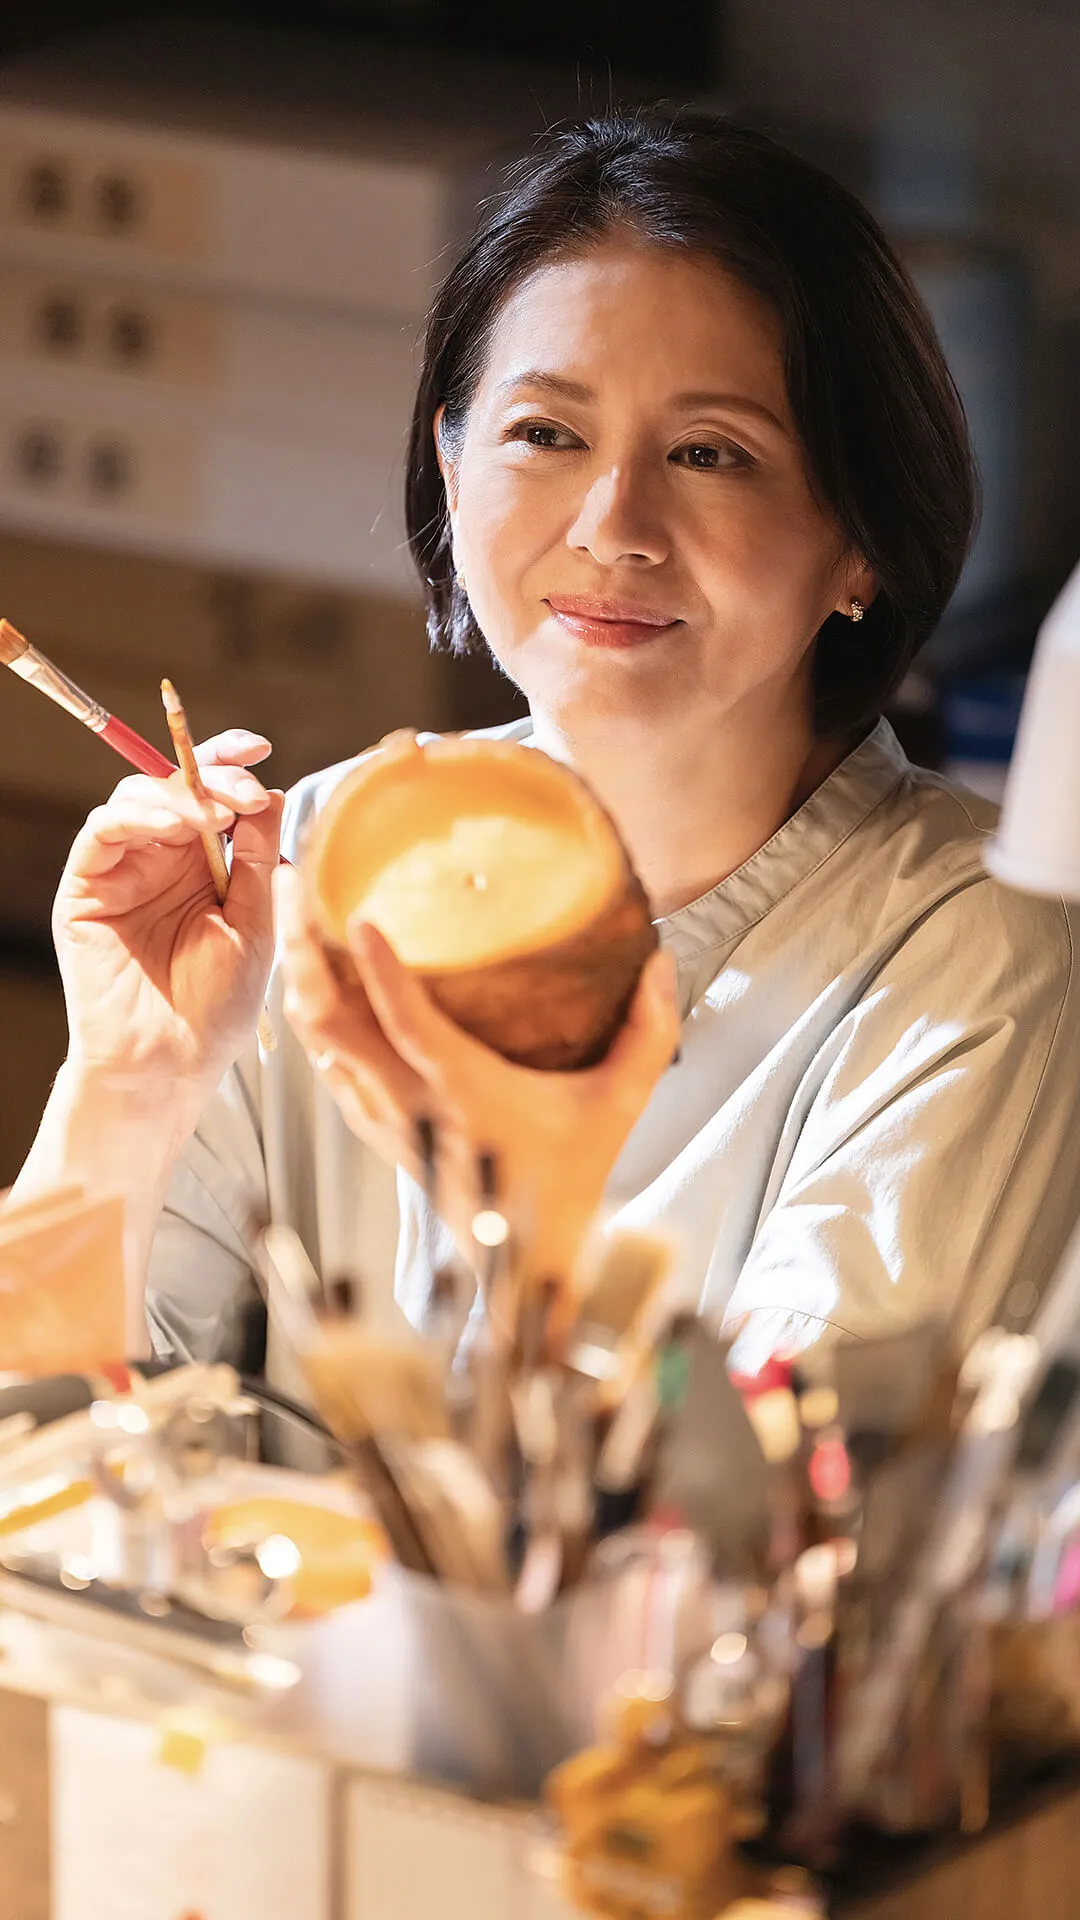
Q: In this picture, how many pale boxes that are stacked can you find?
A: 3